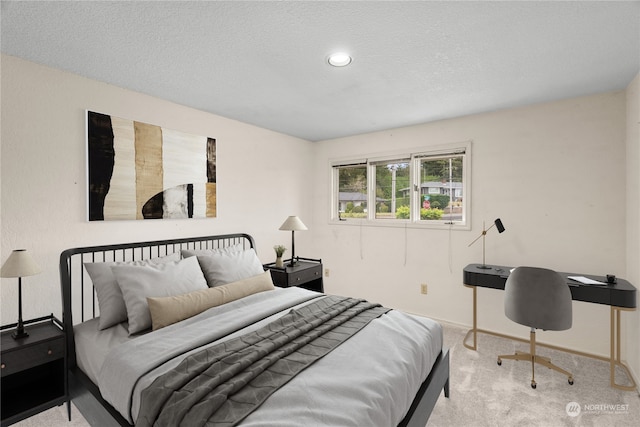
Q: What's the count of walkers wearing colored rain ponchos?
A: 0